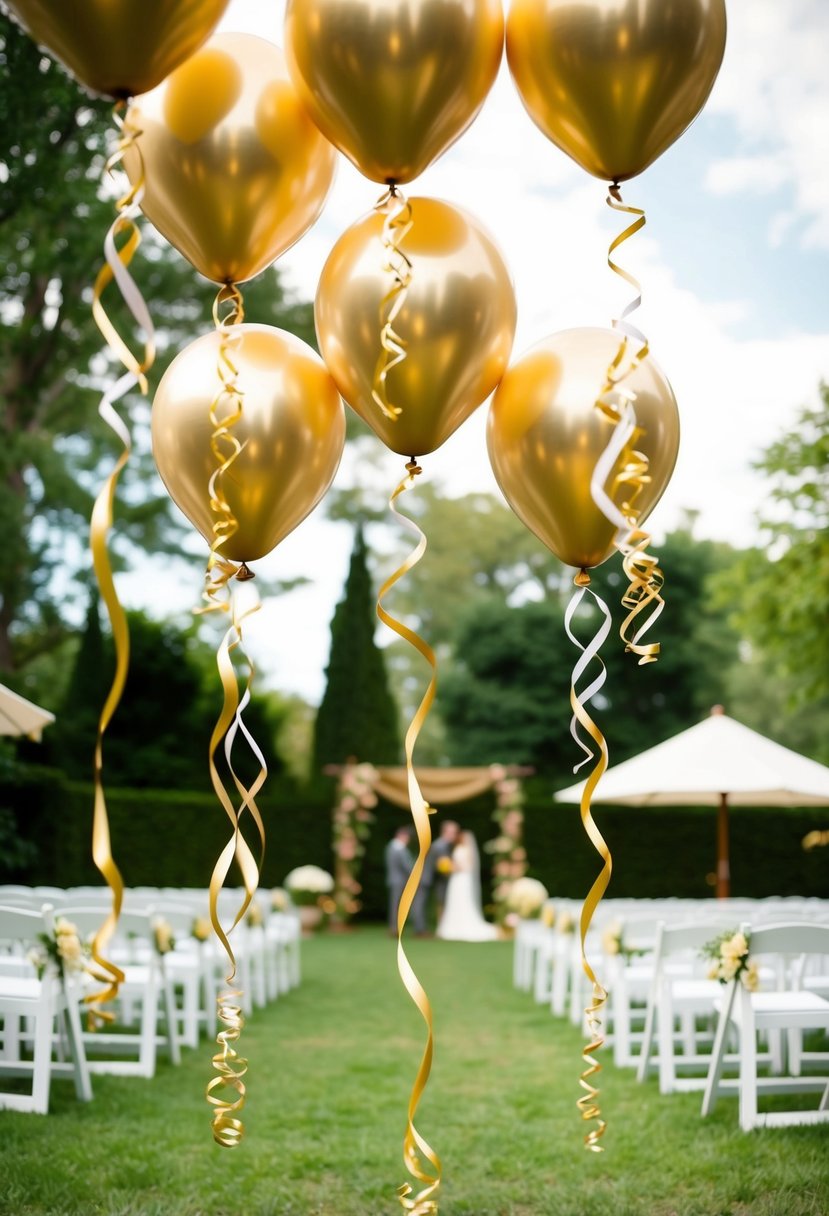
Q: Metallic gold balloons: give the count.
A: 7